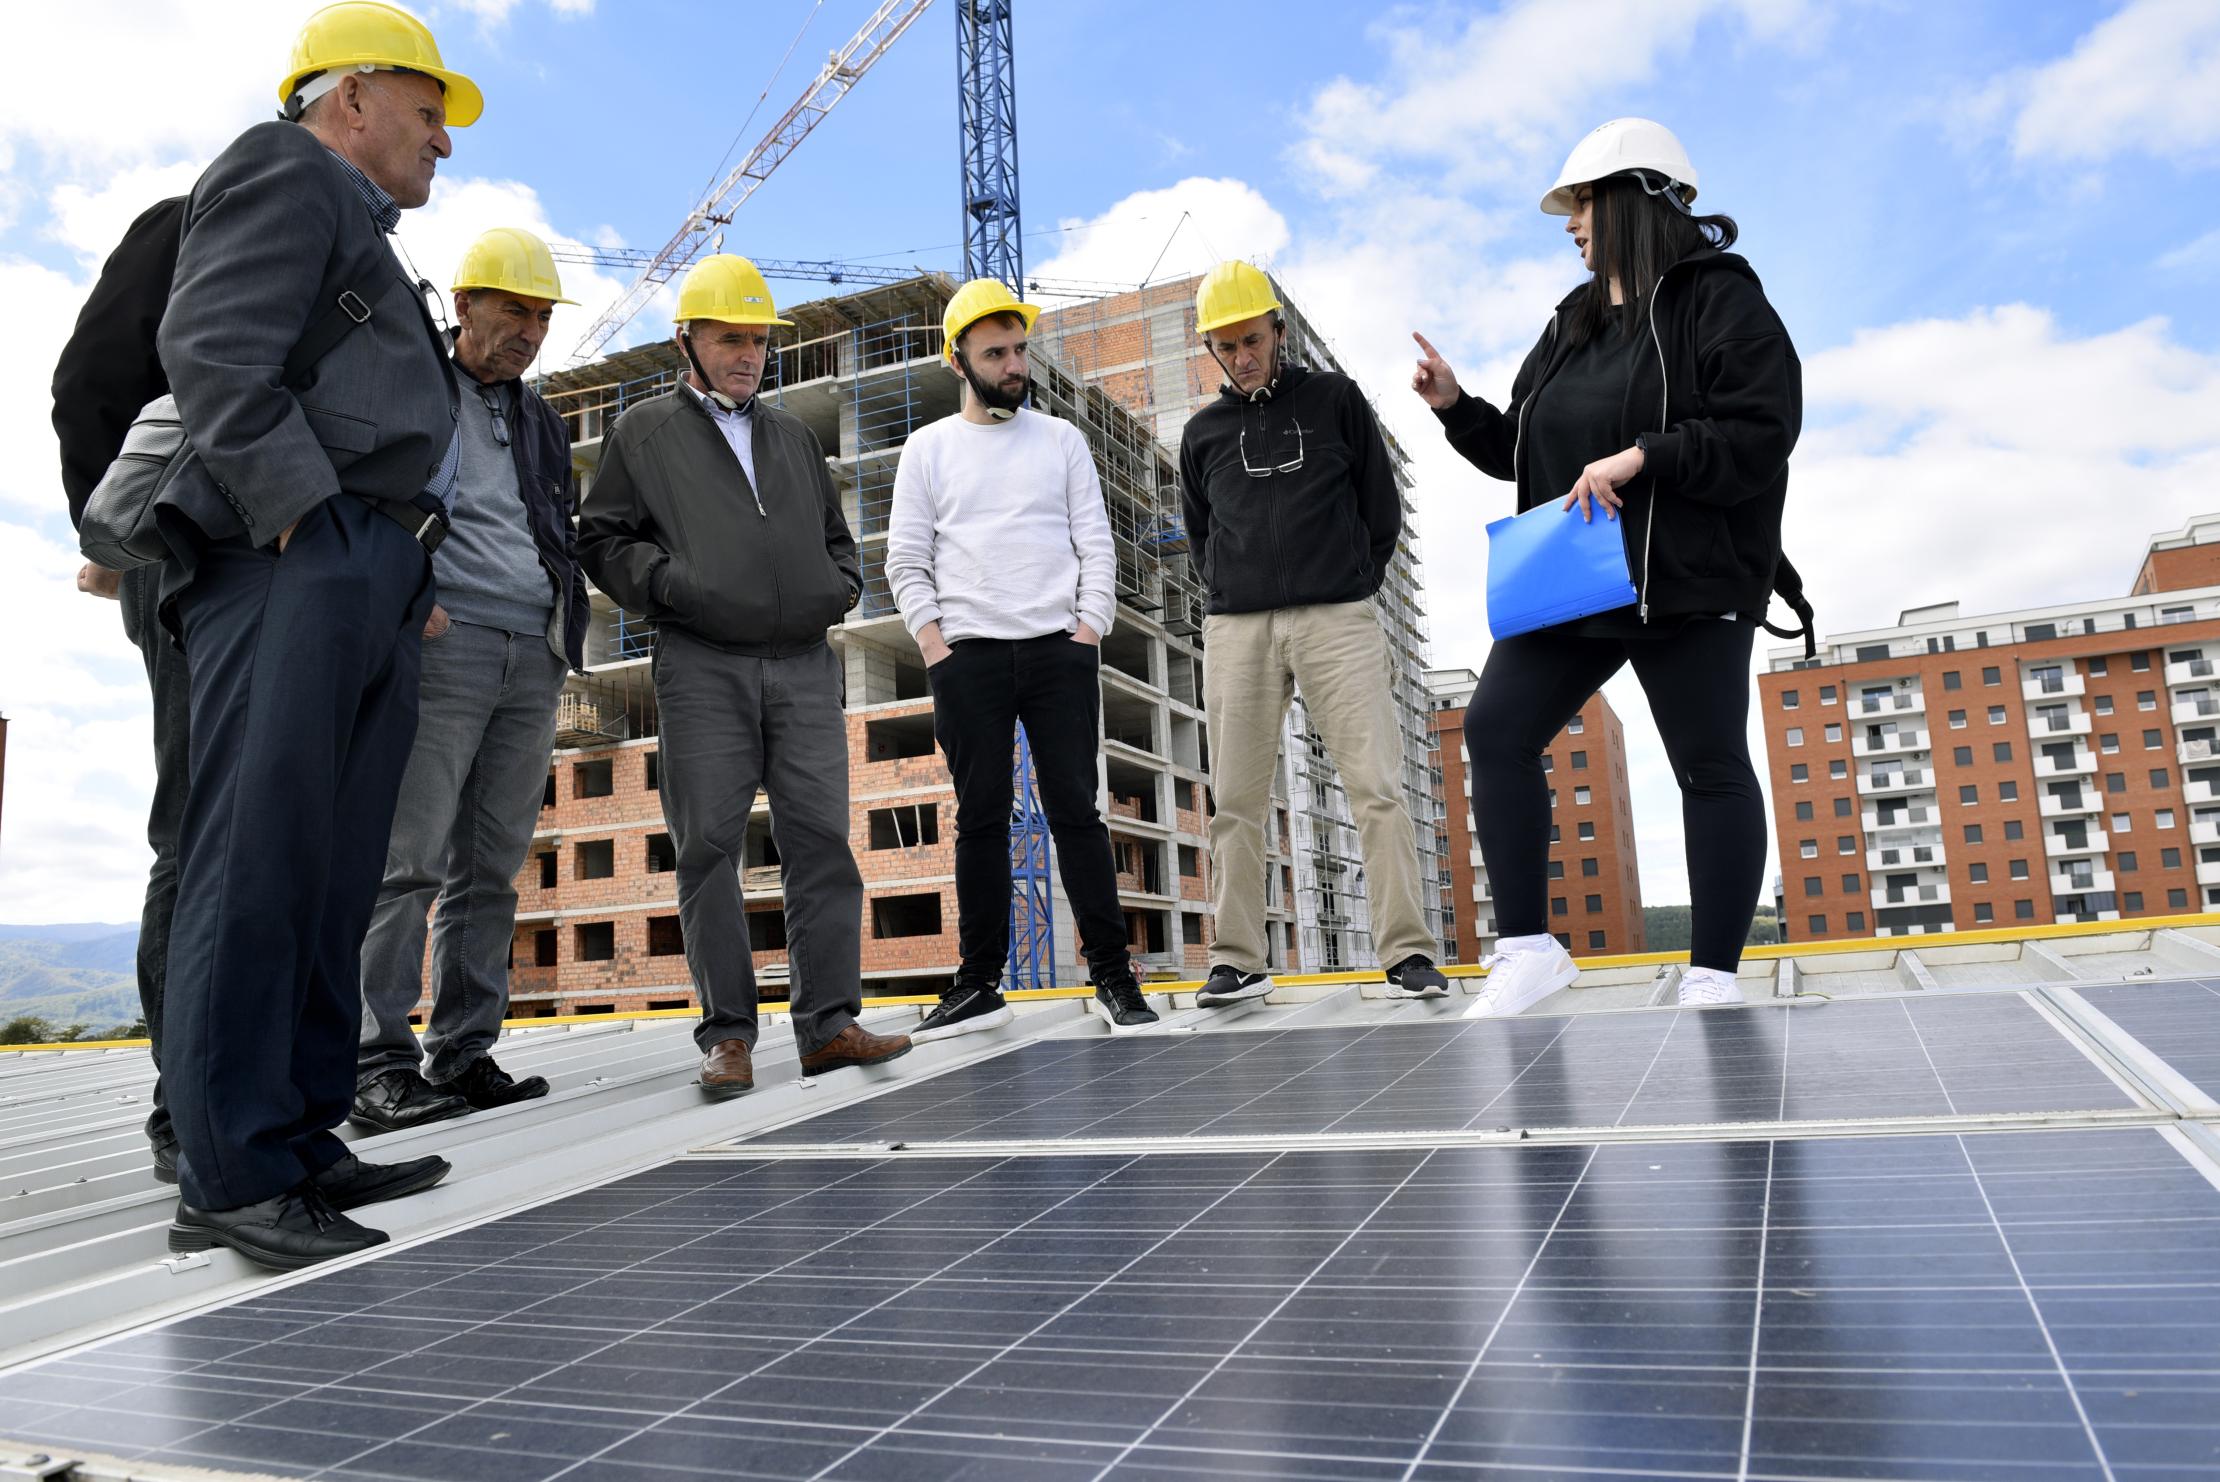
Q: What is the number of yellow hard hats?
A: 5